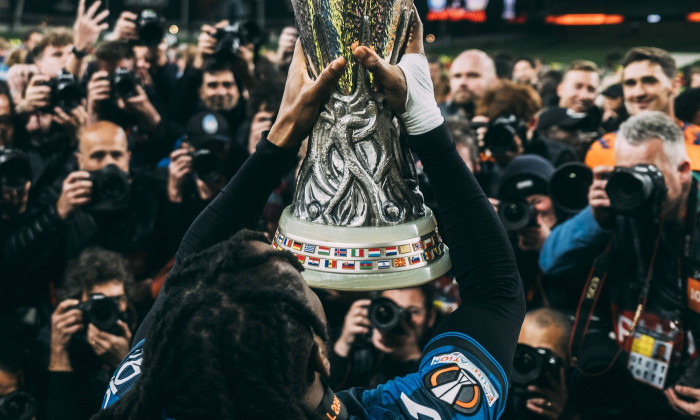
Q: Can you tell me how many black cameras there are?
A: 15